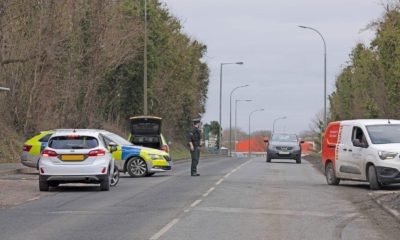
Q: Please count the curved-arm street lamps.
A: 4